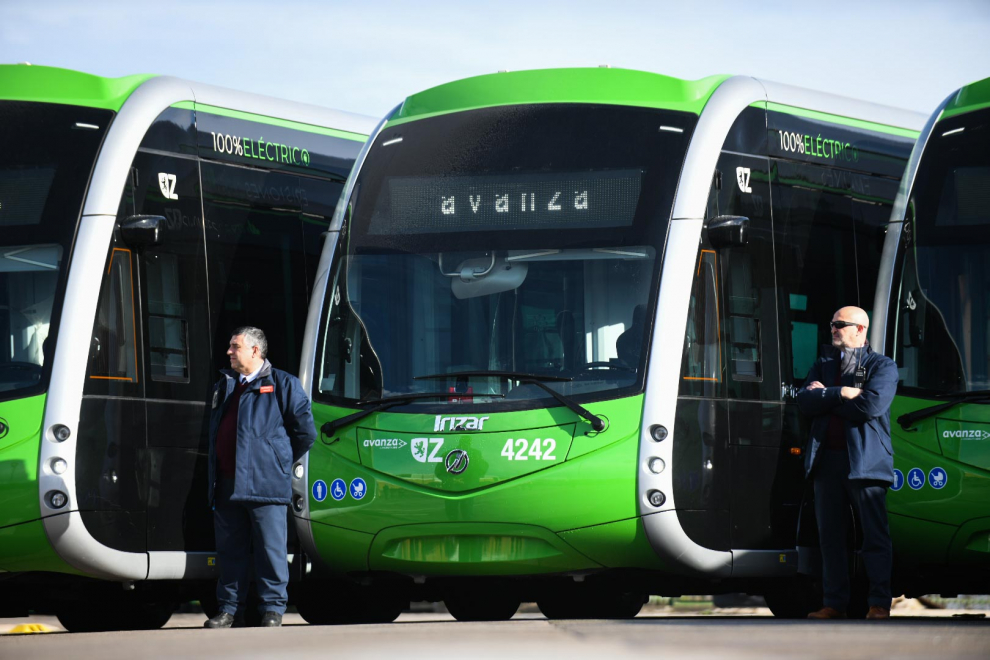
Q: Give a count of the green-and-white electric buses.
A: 3